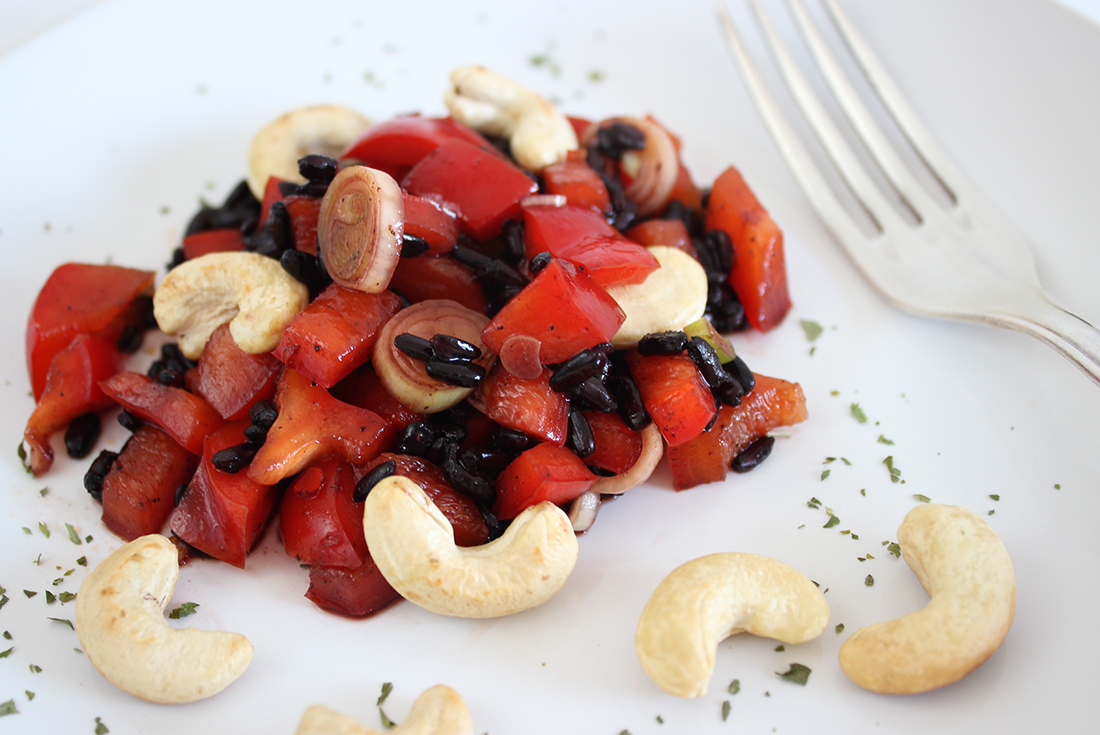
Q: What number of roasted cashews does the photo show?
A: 9